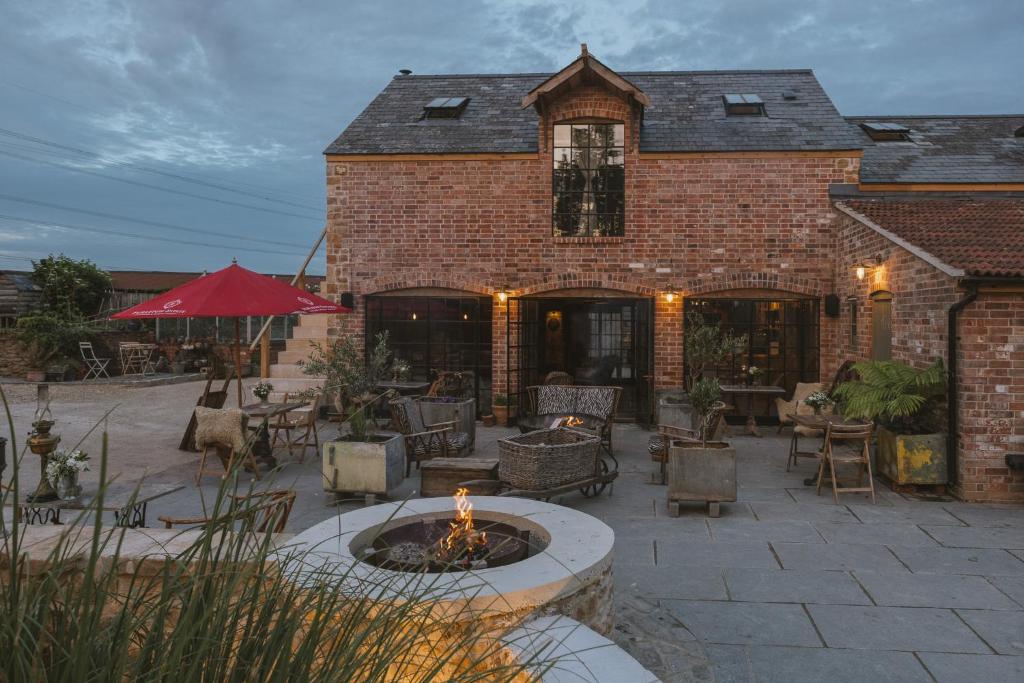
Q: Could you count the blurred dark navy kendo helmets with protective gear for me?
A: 0